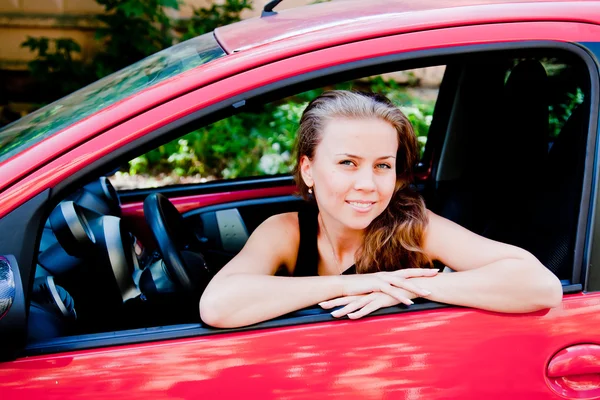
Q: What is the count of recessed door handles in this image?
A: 1